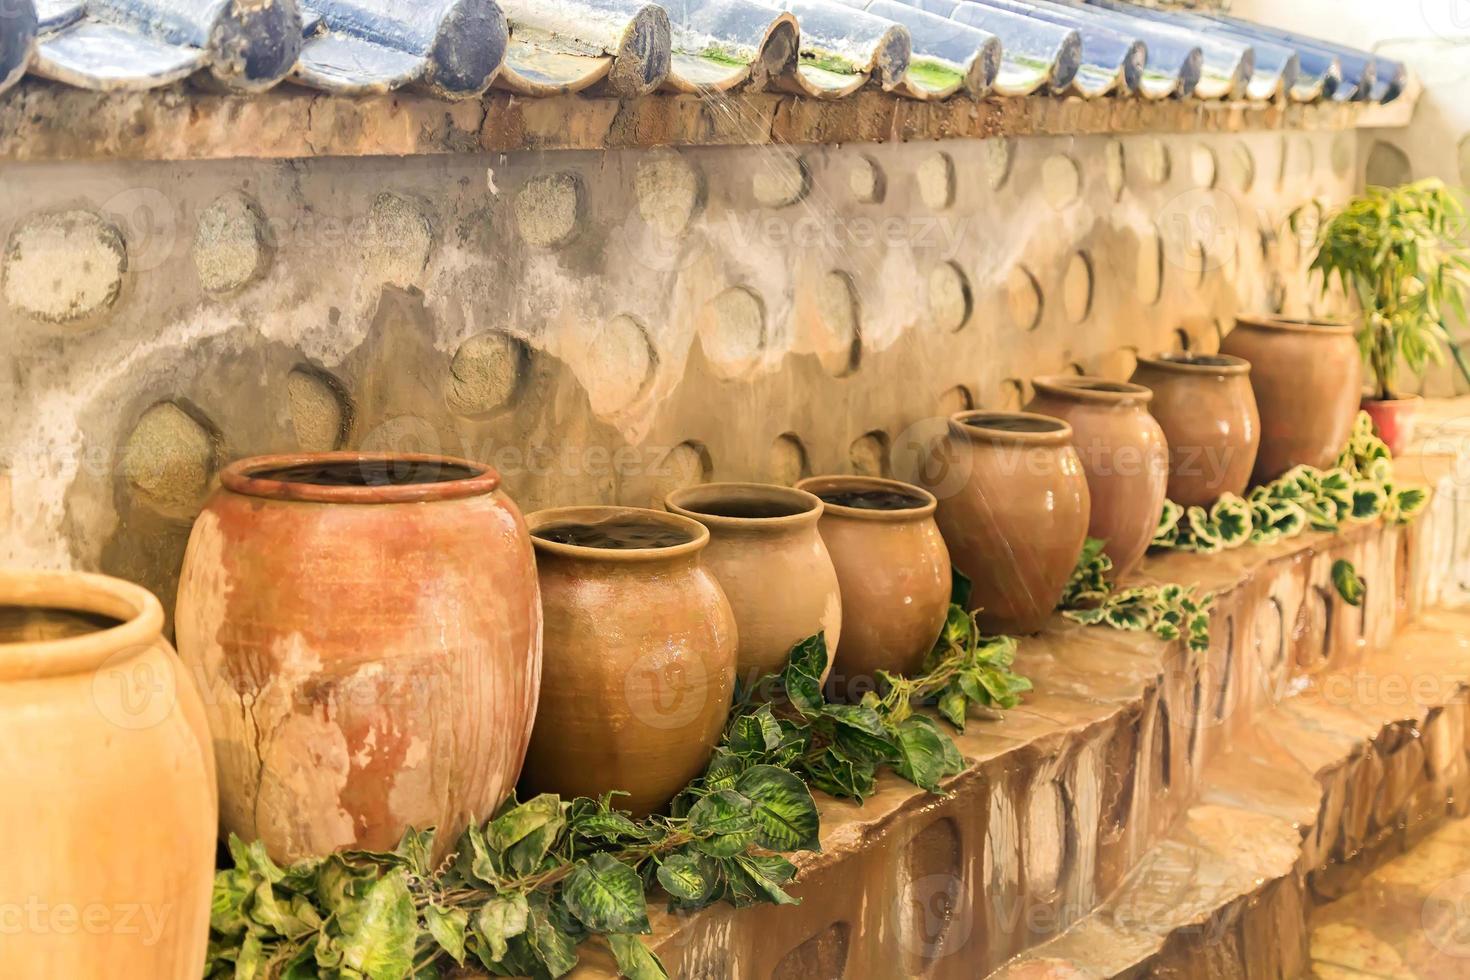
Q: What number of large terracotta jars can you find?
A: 9